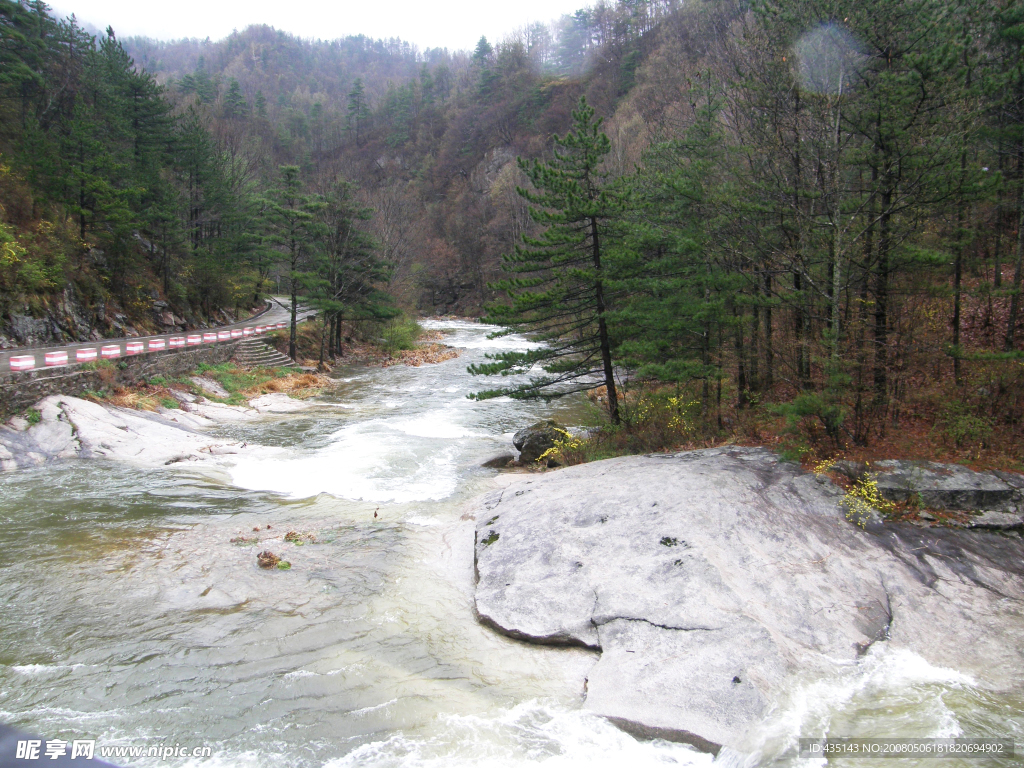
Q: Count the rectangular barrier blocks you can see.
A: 15